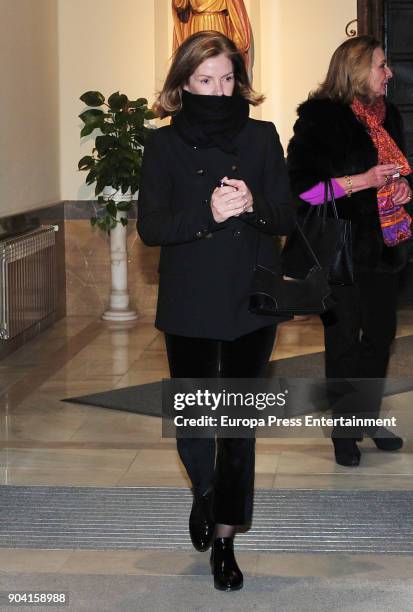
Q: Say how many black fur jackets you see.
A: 1